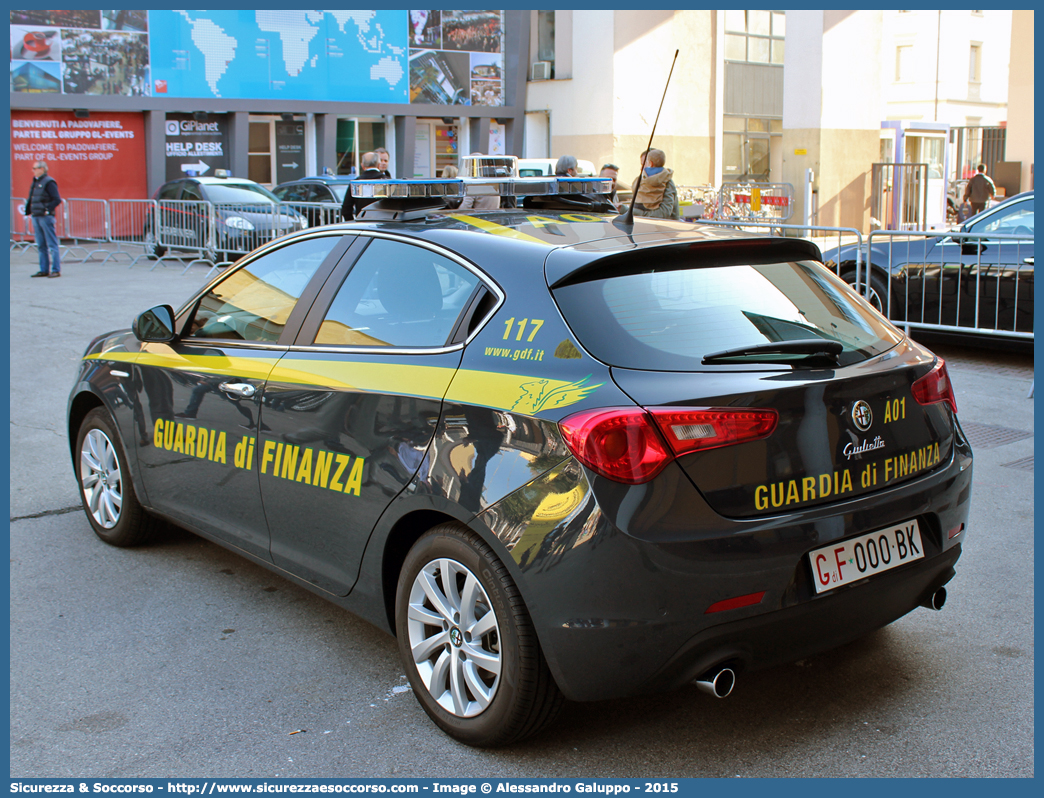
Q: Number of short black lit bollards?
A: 0